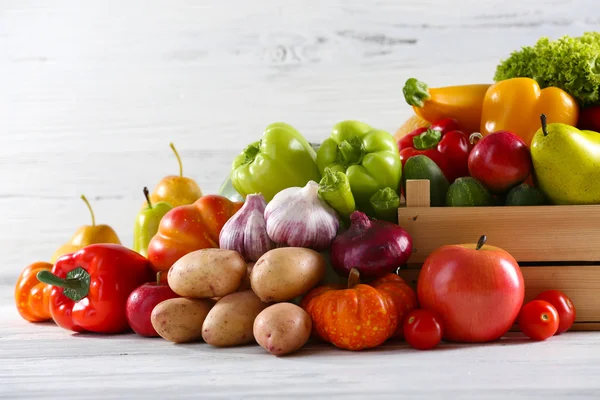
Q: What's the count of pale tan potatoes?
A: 5